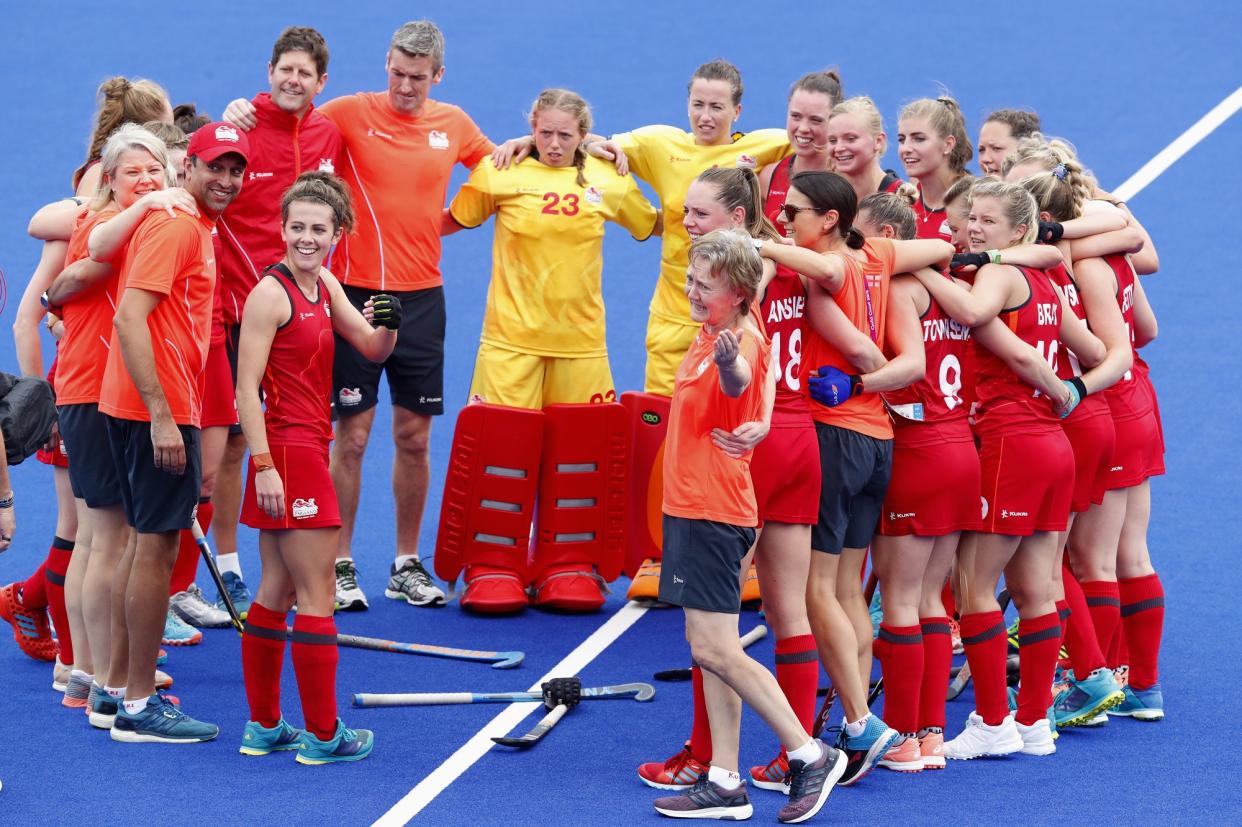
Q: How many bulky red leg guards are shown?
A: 3